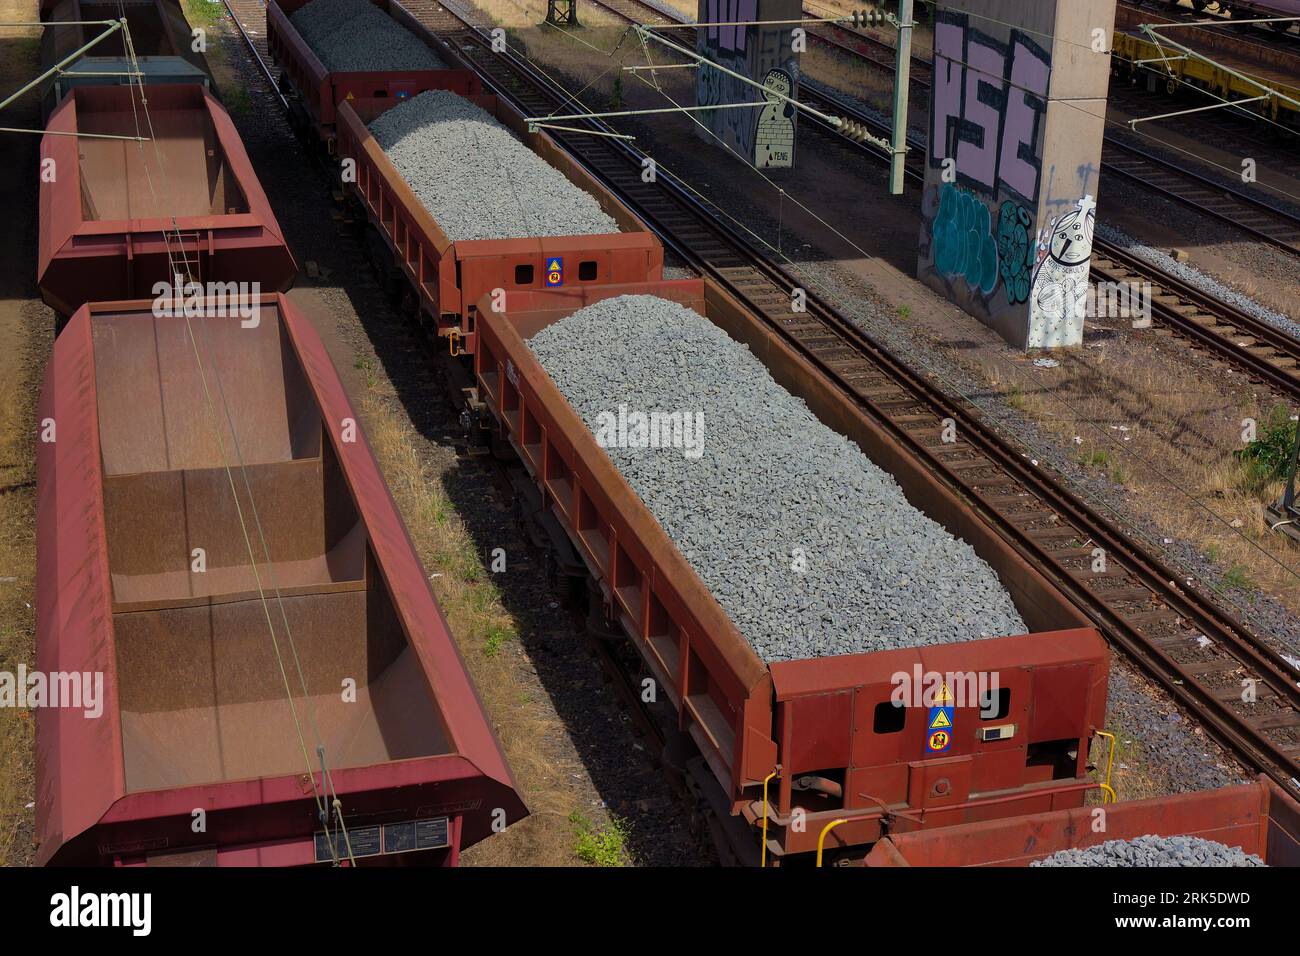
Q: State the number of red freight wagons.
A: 6